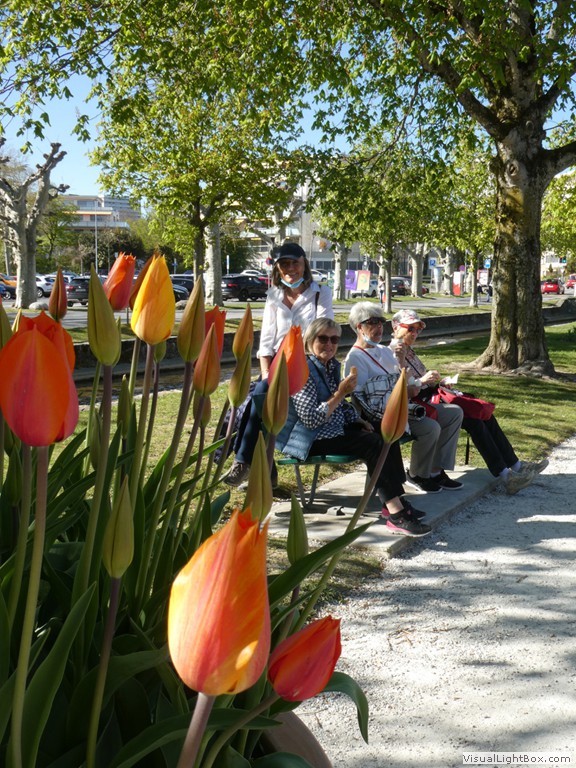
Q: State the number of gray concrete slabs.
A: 1